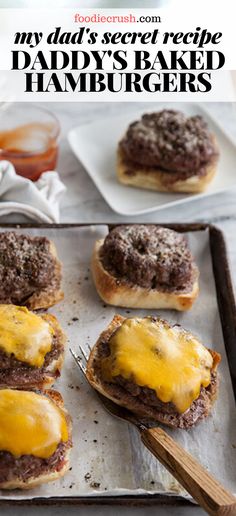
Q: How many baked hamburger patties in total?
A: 6